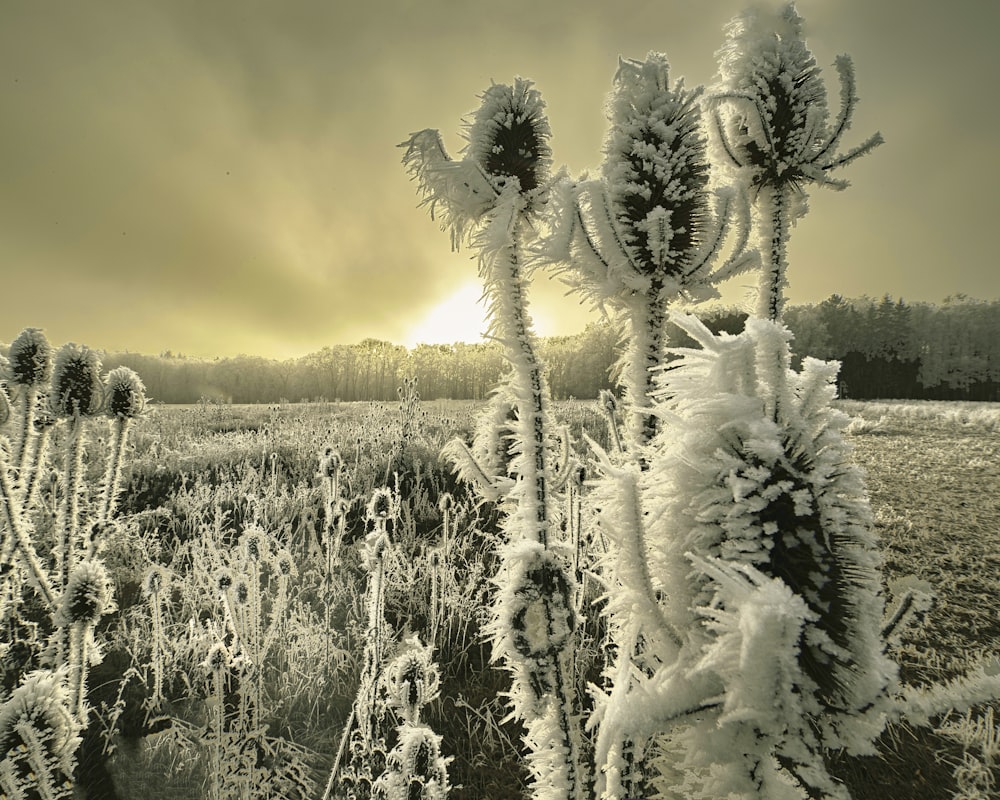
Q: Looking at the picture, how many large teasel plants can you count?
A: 4